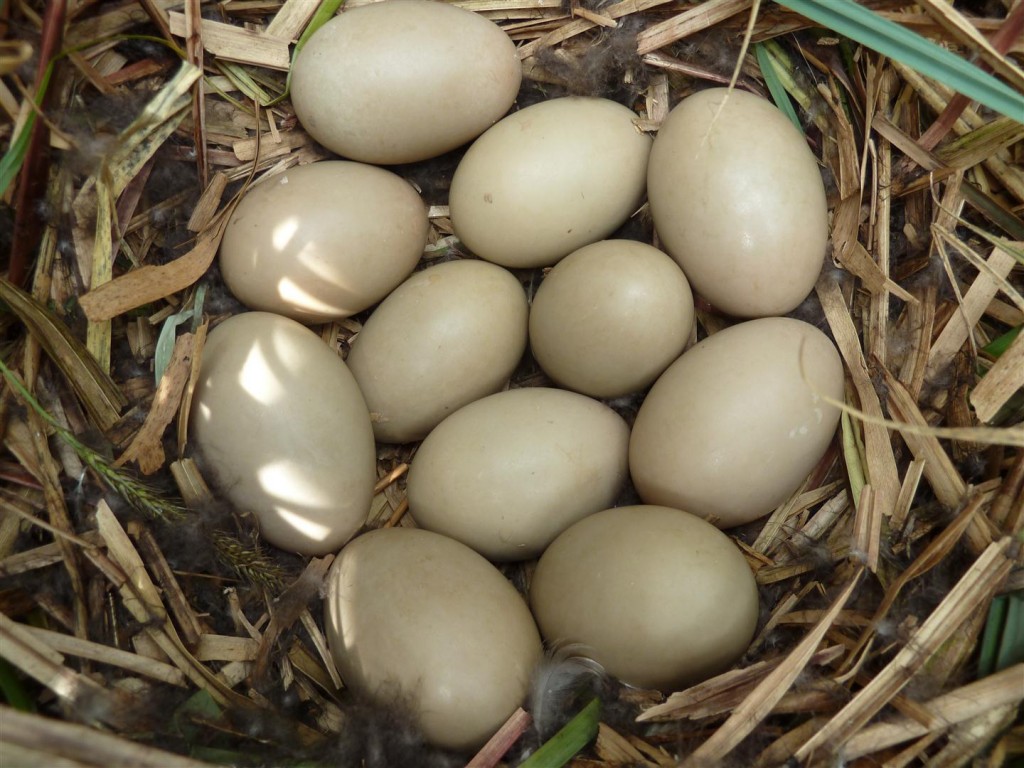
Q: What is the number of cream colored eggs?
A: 11